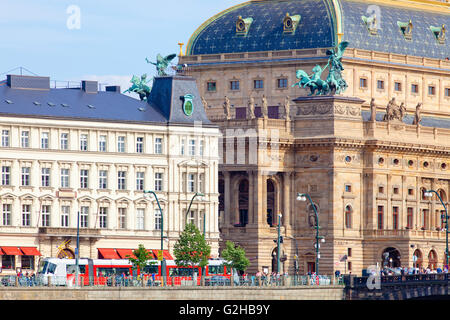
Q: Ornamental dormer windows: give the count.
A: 5